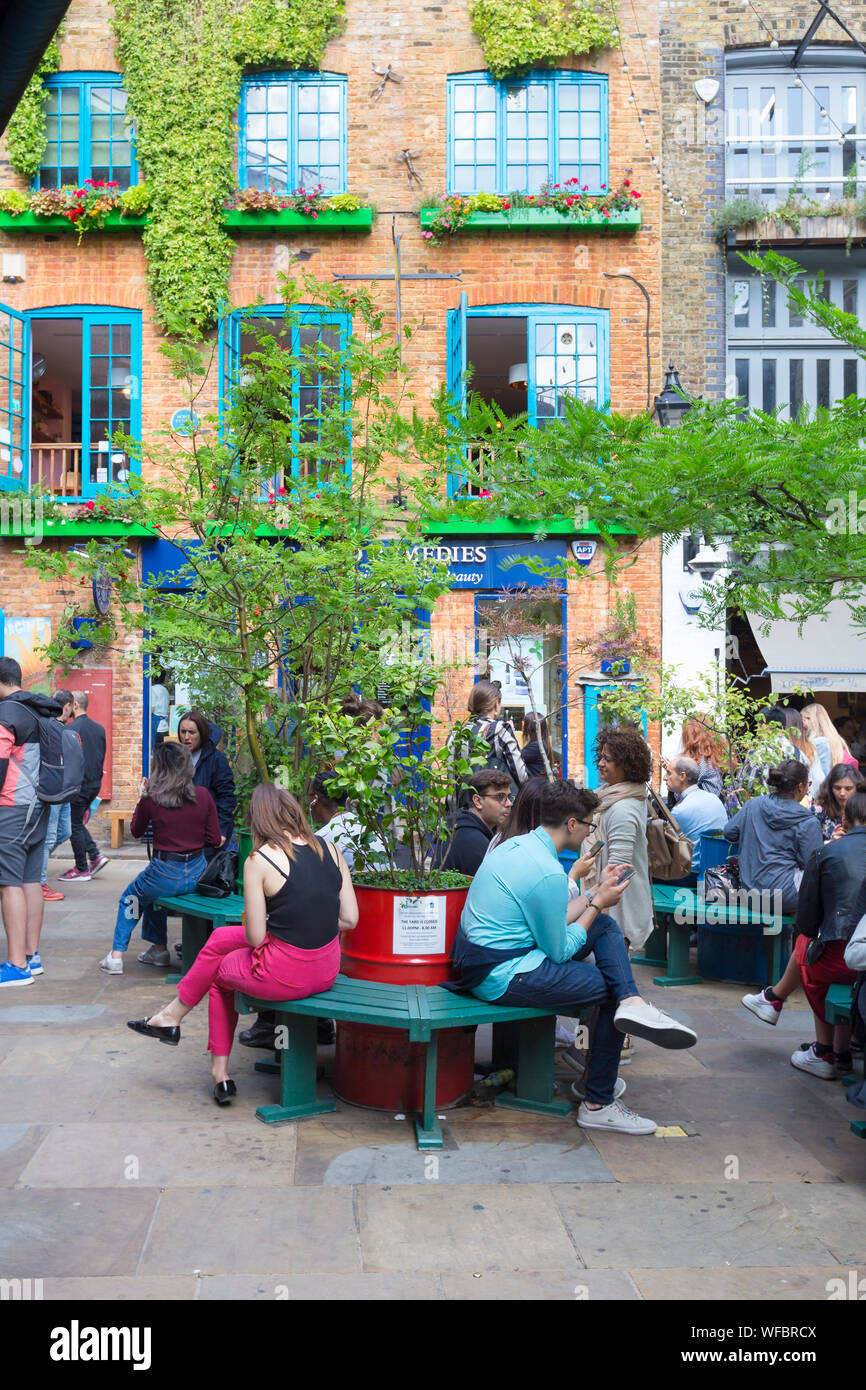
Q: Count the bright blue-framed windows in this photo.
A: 6